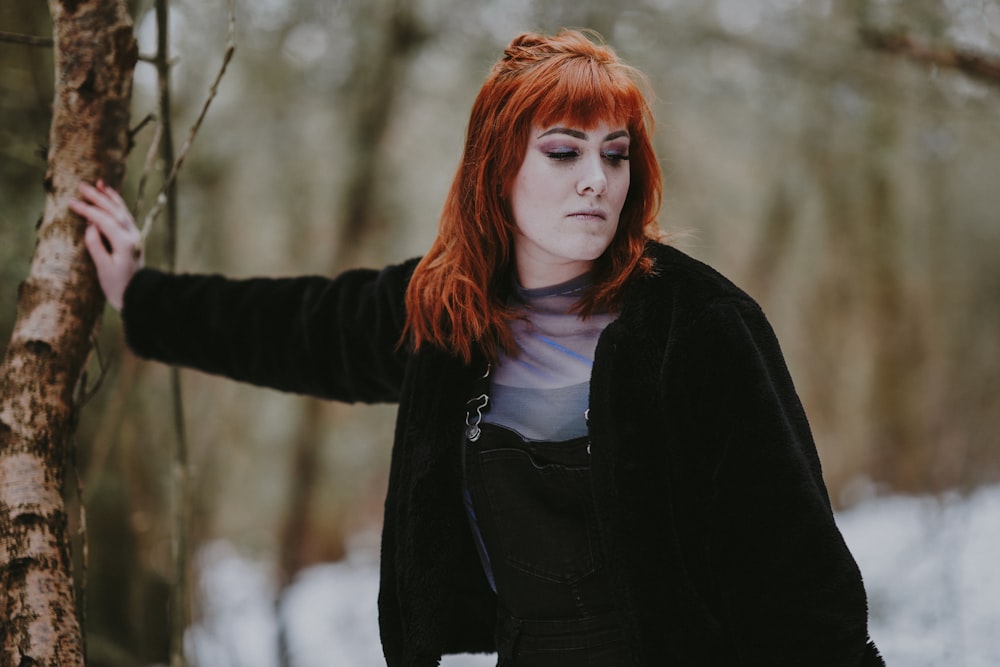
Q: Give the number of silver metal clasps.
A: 2